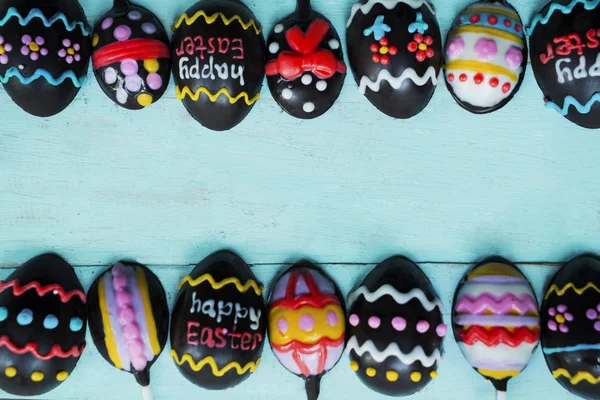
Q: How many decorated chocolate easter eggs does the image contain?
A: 14